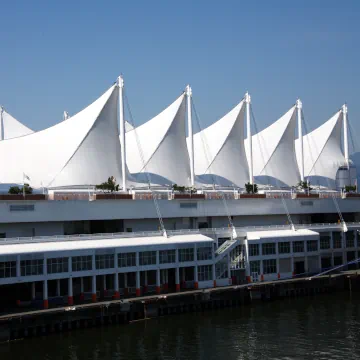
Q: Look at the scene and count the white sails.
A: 5